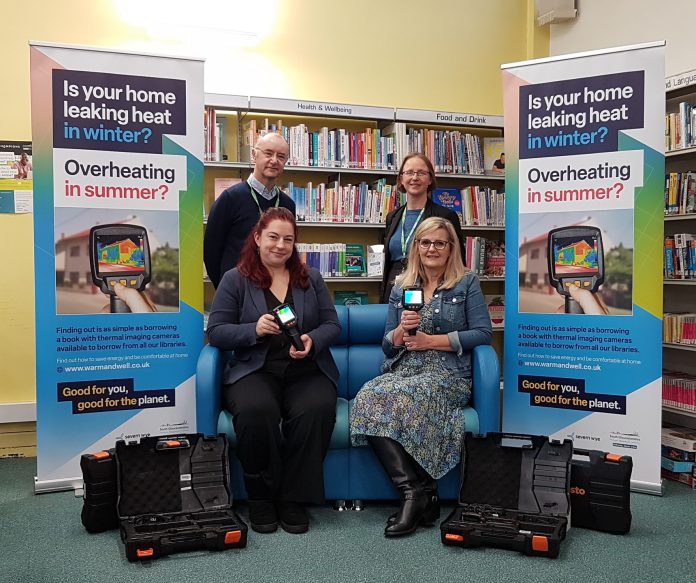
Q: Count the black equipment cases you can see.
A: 4